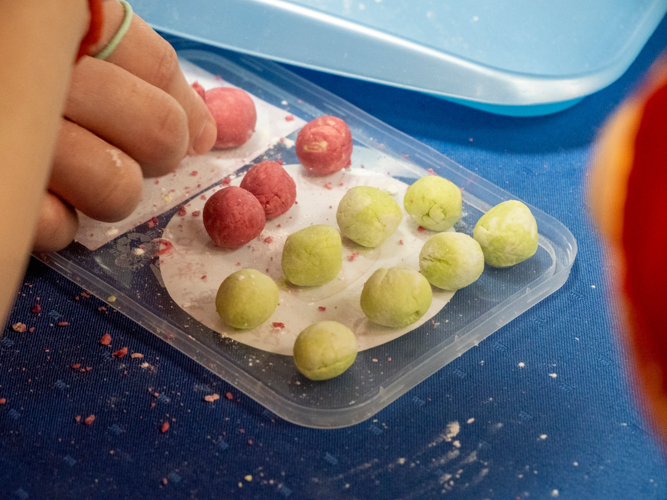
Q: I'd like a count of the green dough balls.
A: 8